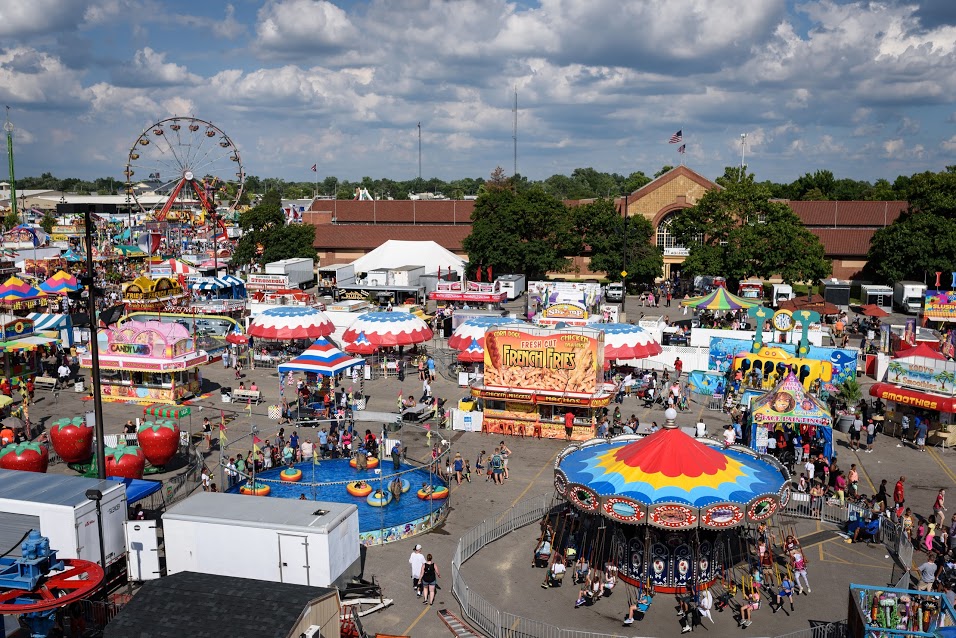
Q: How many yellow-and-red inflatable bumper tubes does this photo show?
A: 5